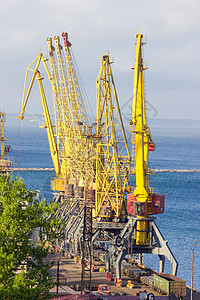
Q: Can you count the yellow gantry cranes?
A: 6